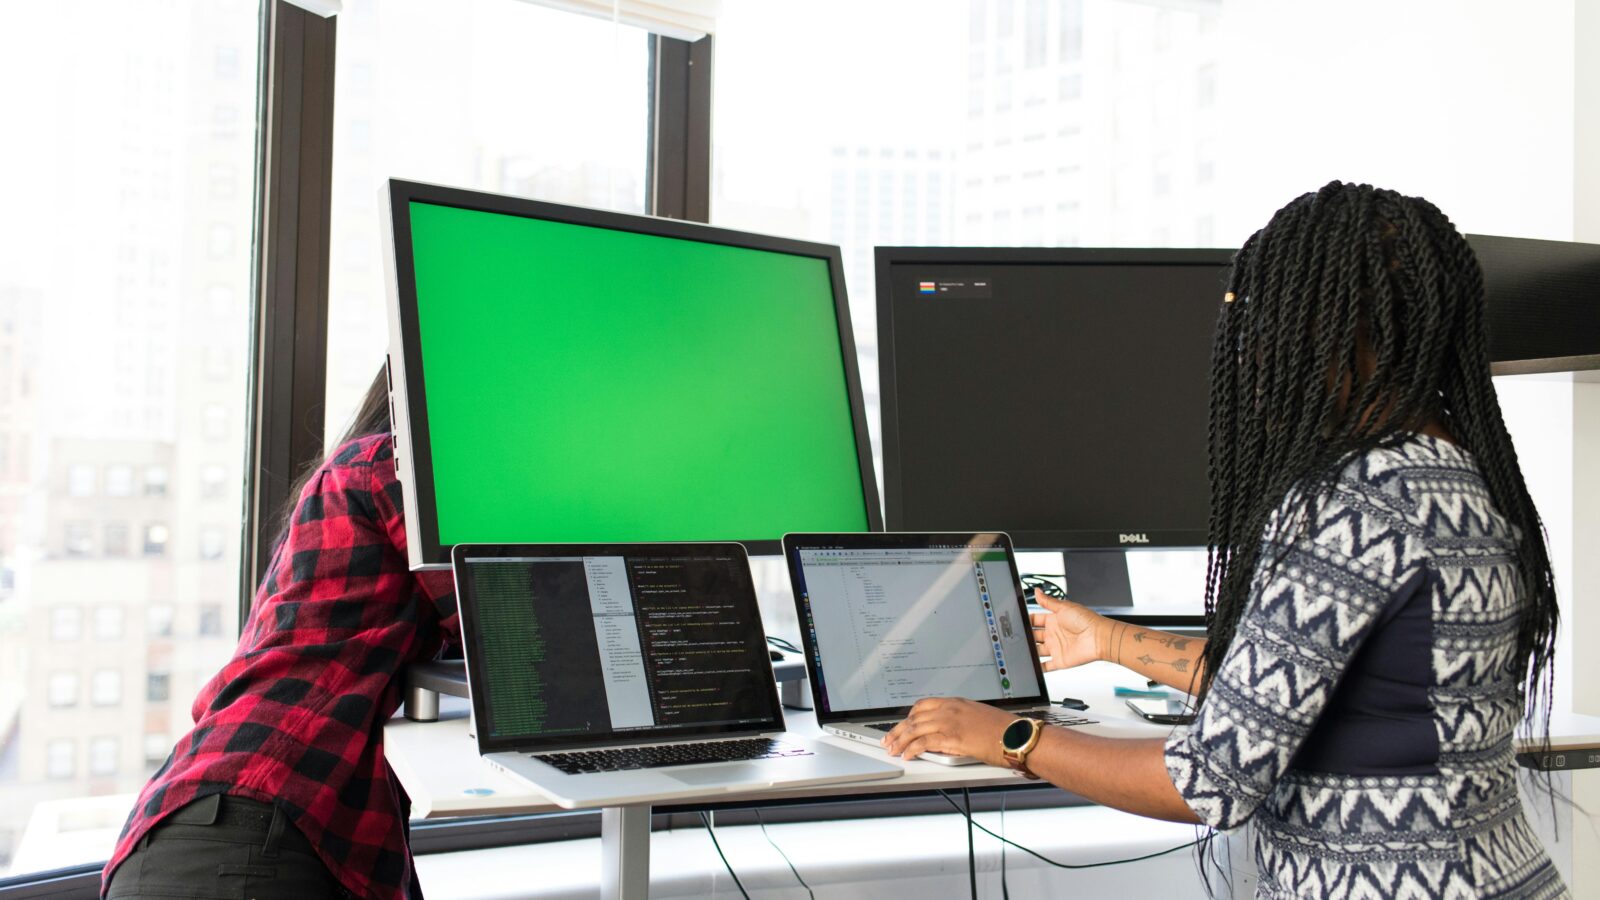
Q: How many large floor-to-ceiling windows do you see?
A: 3